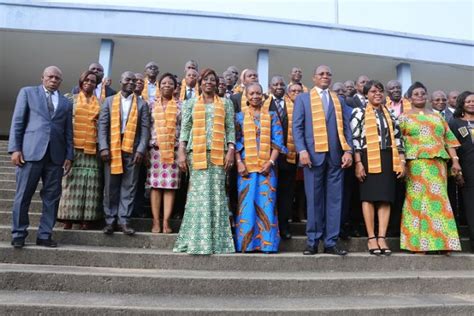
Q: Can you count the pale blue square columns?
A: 3